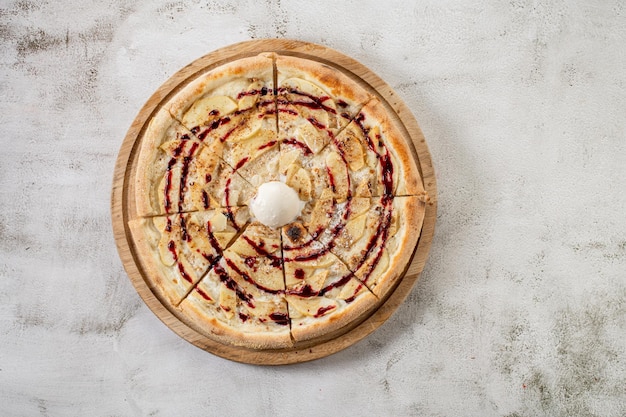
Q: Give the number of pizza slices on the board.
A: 8